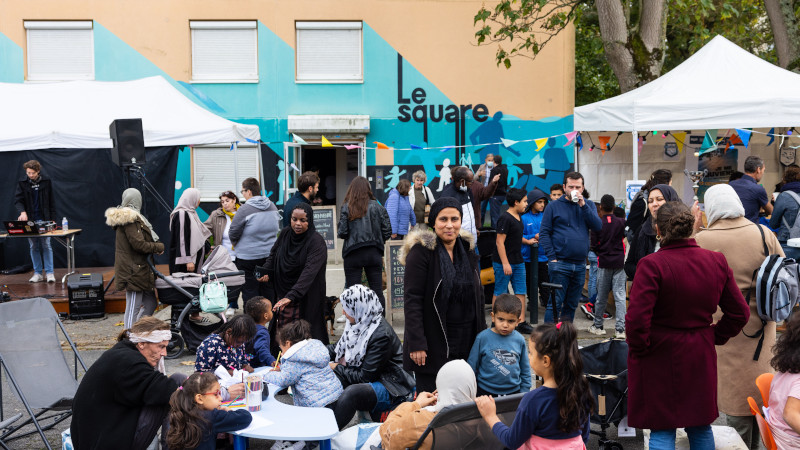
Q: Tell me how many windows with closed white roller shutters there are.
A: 4